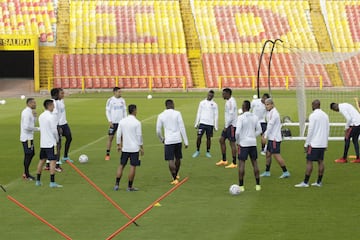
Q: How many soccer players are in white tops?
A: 14